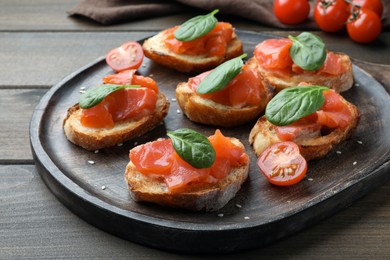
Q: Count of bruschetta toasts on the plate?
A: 6